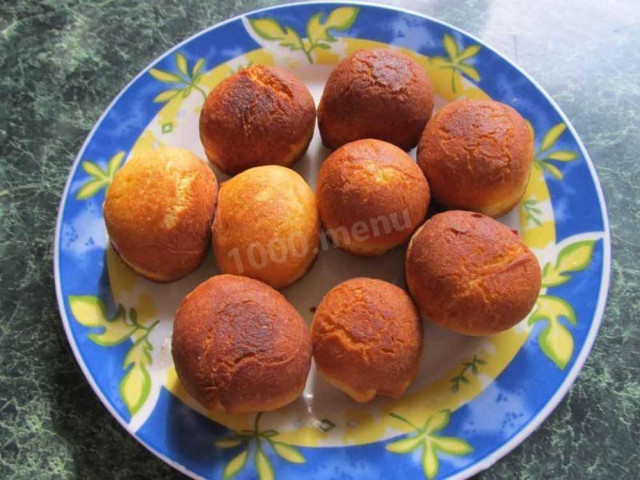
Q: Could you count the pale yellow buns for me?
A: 2